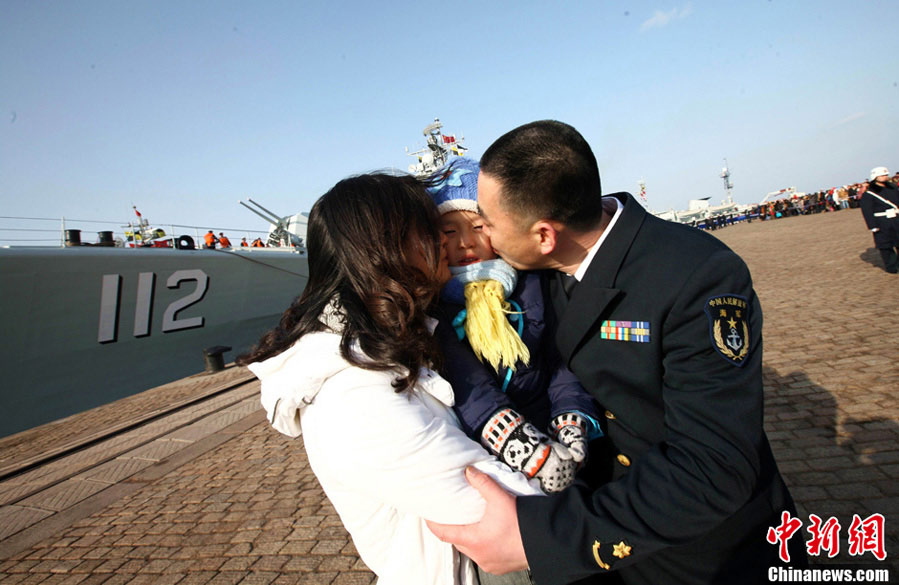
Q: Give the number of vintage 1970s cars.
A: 0